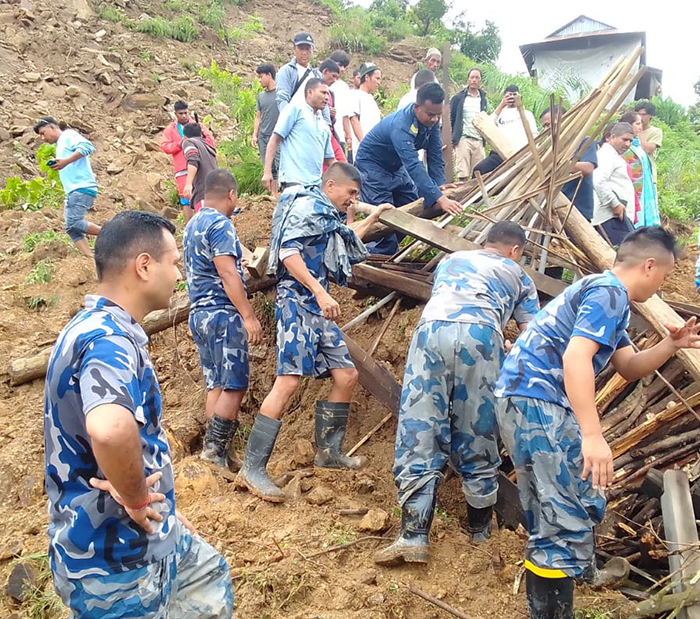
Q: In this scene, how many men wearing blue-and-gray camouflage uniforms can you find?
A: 5